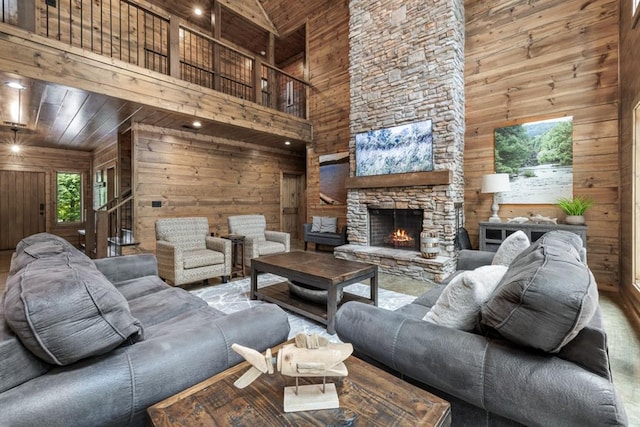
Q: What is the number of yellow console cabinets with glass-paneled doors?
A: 0